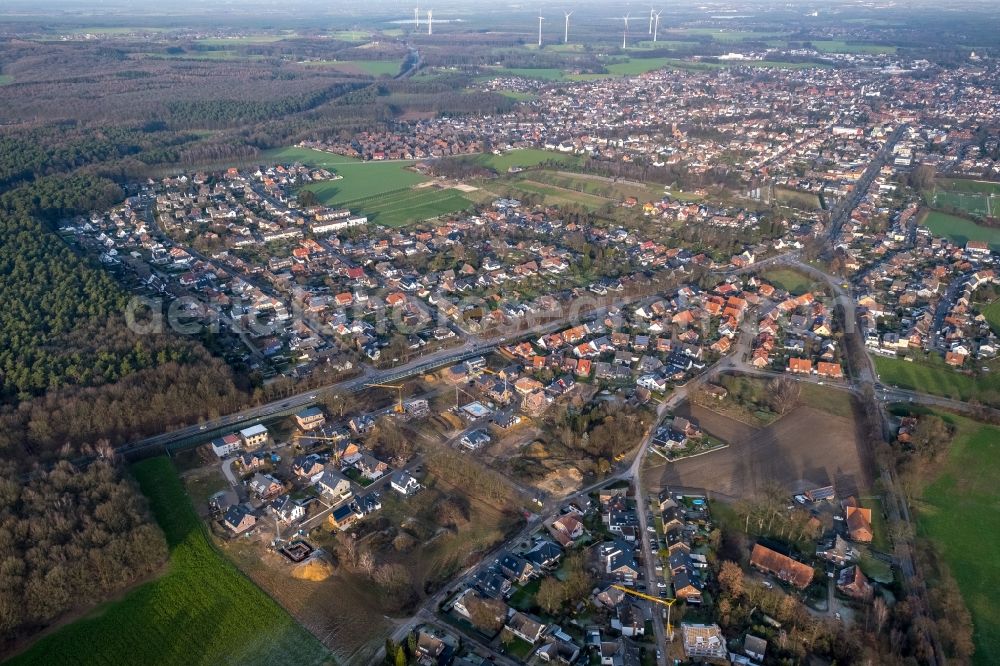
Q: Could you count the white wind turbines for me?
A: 7